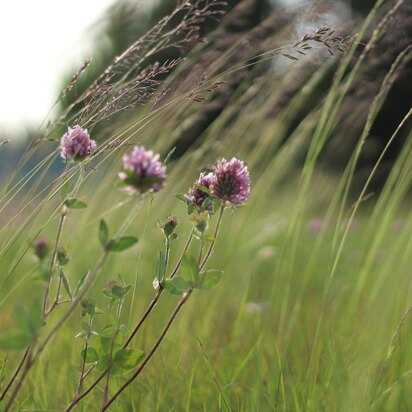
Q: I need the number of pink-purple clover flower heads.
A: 4